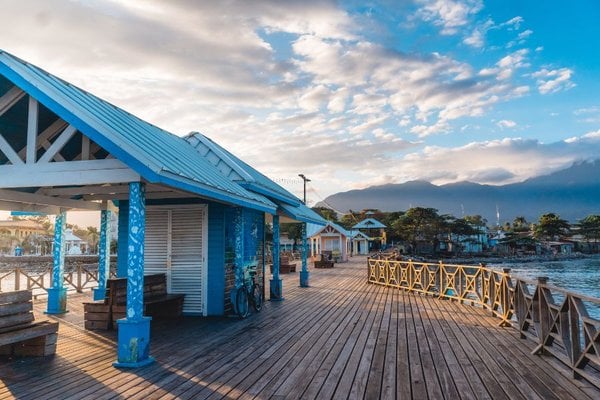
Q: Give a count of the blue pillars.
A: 6